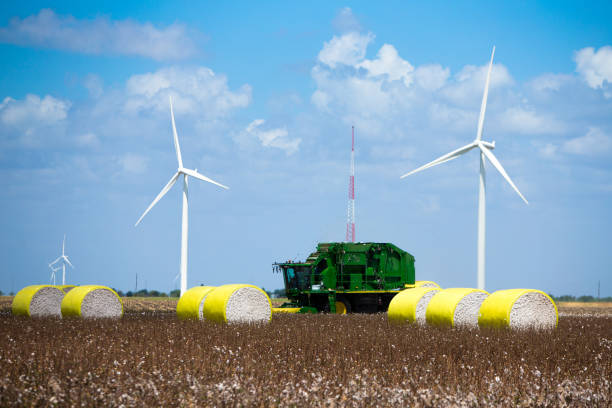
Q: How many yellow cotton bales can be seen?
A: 9